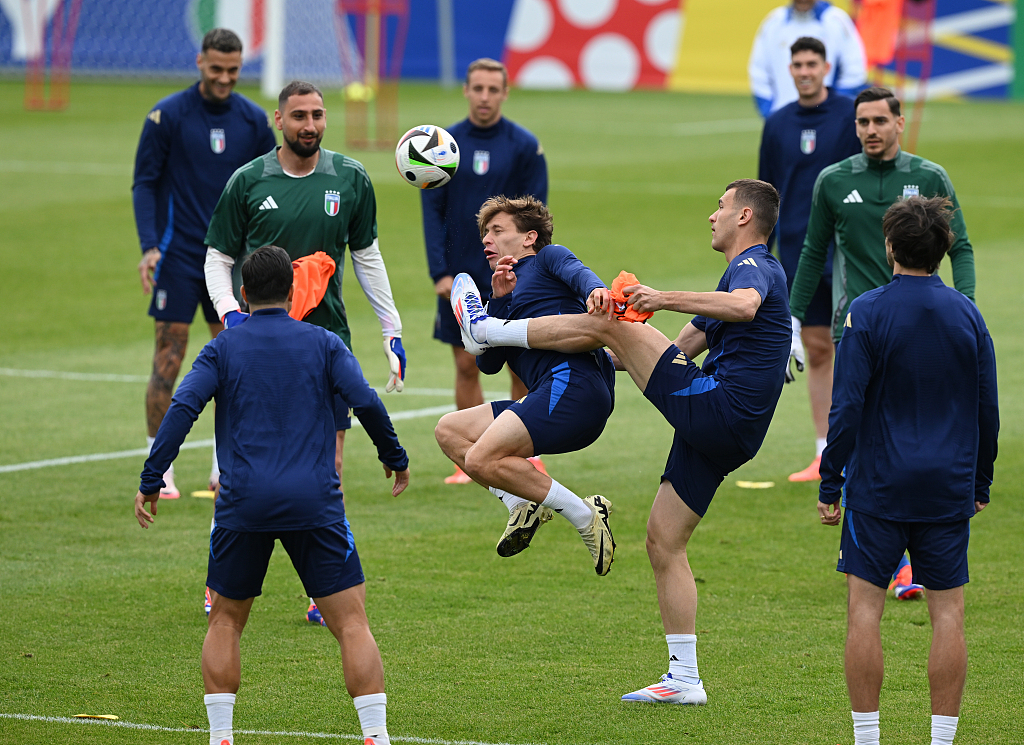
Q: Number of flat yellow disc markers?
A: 3